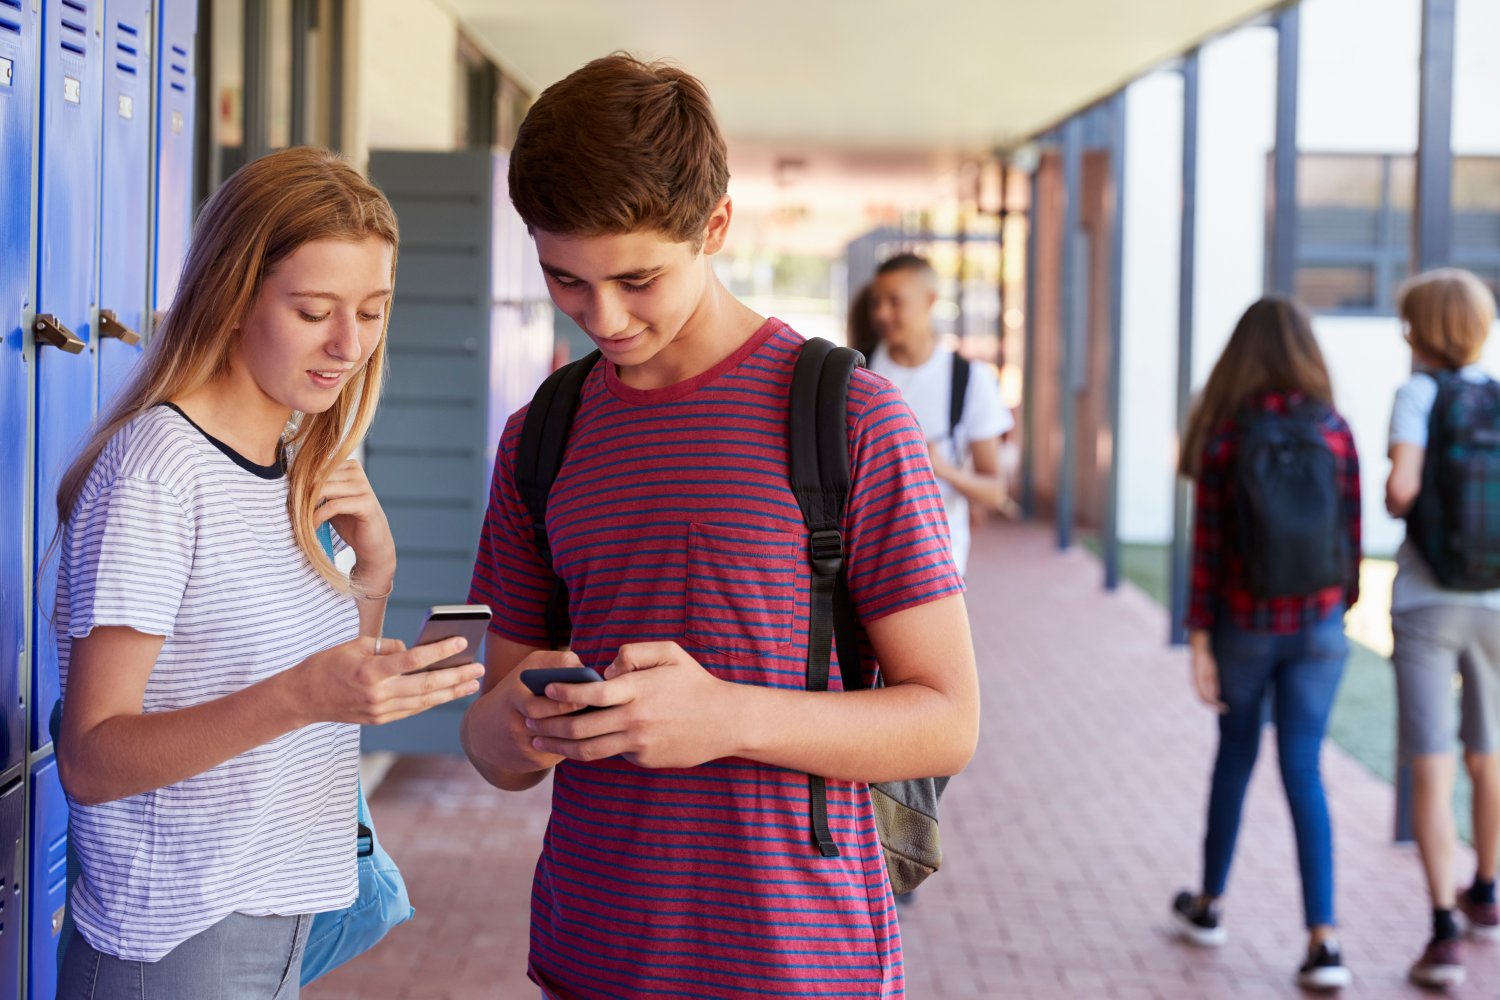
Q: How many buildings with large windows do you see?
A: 1